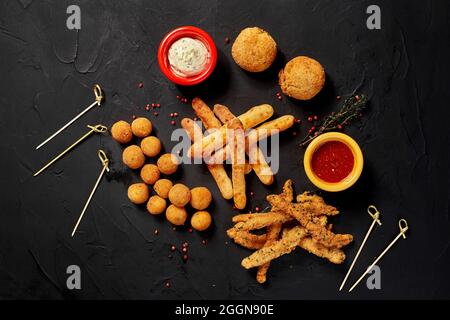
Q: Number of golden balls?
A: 13